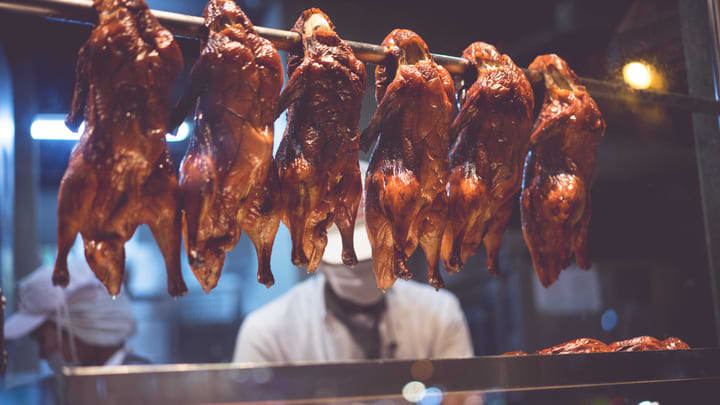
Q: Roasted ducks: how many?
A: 6